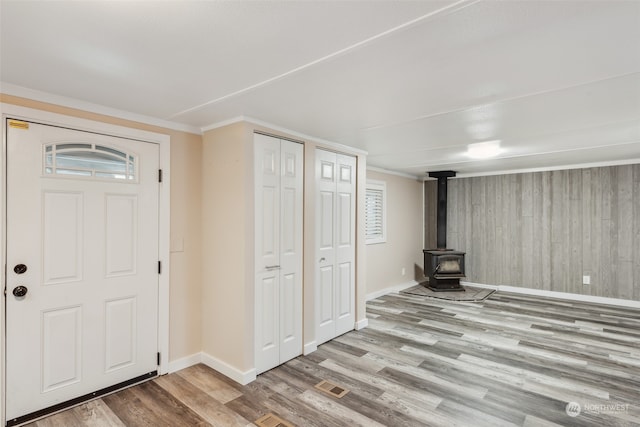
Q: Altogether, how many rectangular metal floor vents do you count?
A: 2